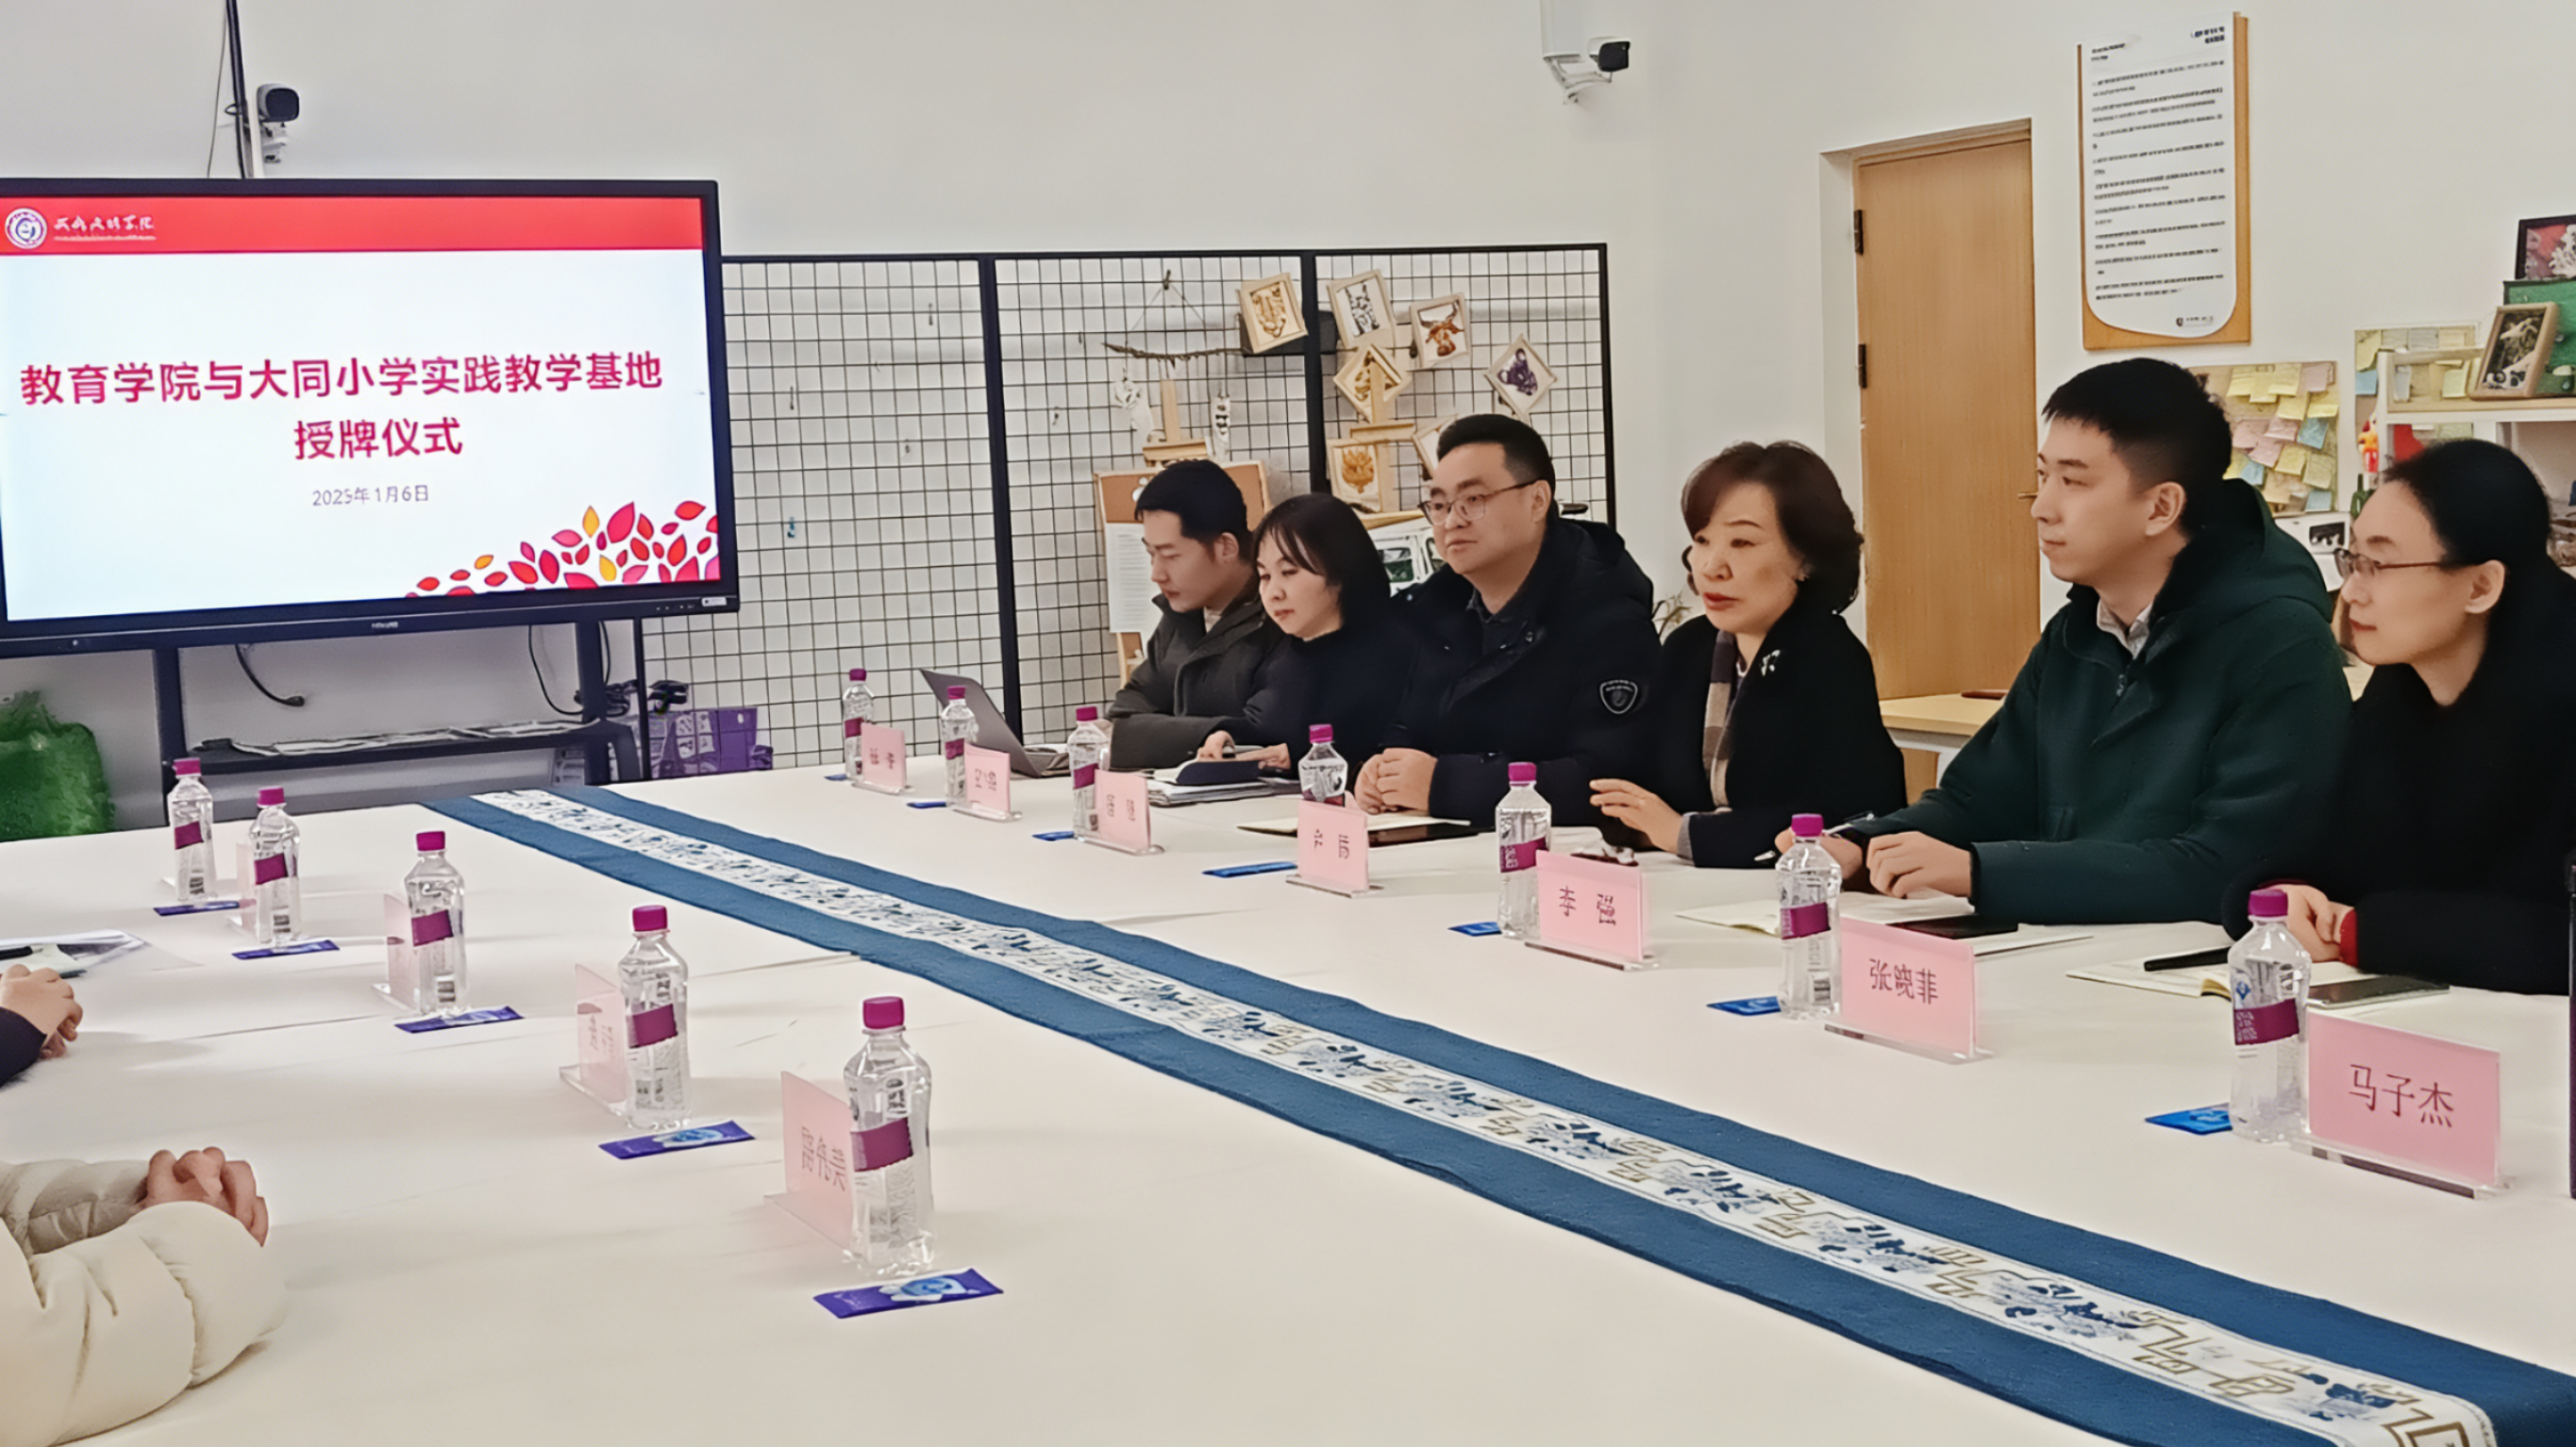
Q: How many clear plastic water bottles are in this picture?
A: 12